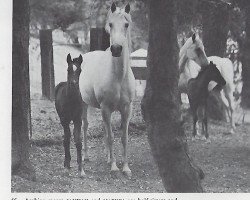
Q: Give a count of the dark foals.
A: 2